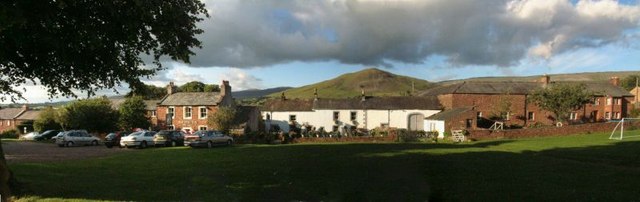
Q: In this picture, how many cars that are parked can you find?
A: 8